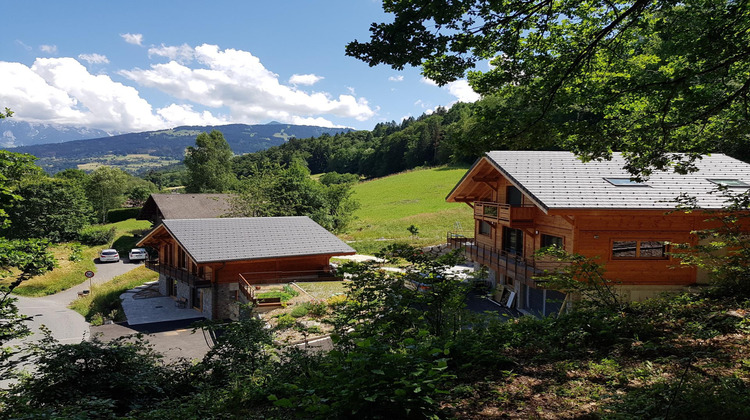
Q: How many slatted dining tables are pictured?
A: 0